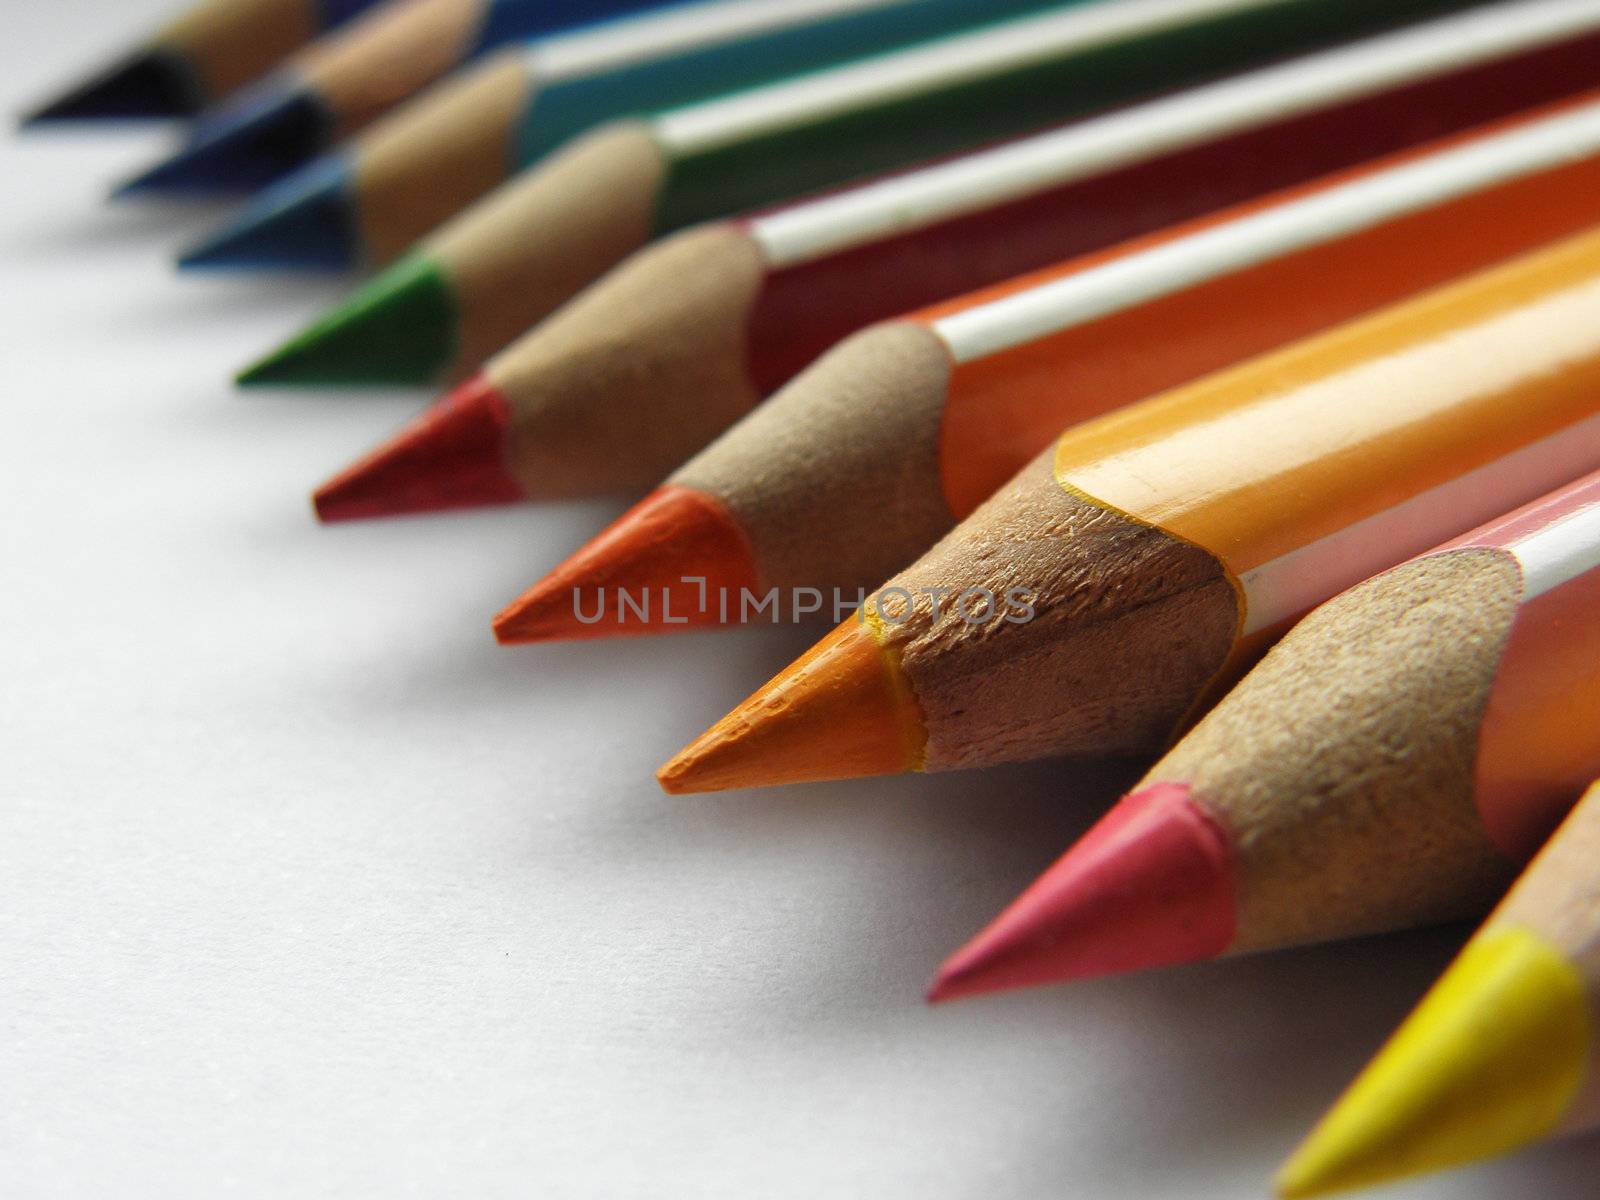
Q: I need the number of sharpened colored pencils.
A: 9